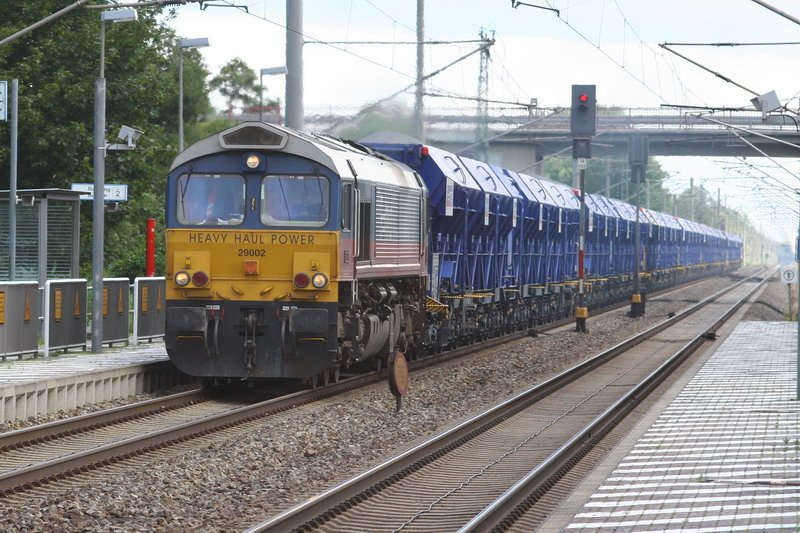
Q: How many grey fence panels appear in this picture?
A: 4